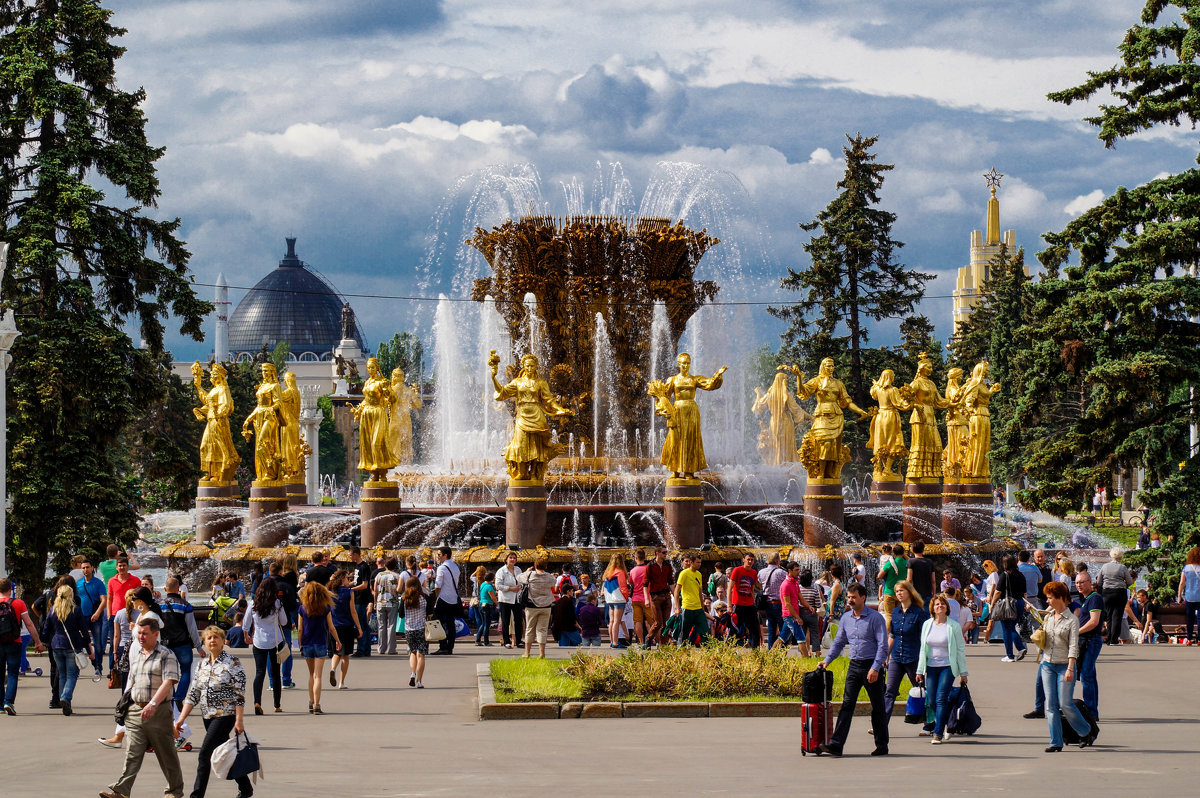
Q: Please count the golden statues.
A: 13